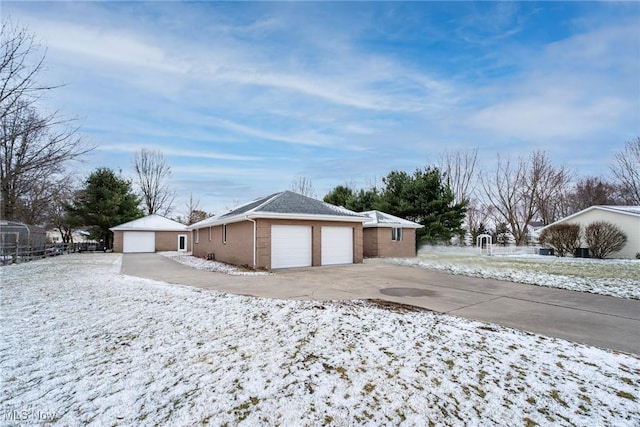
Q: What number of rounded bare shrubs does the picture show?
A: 2